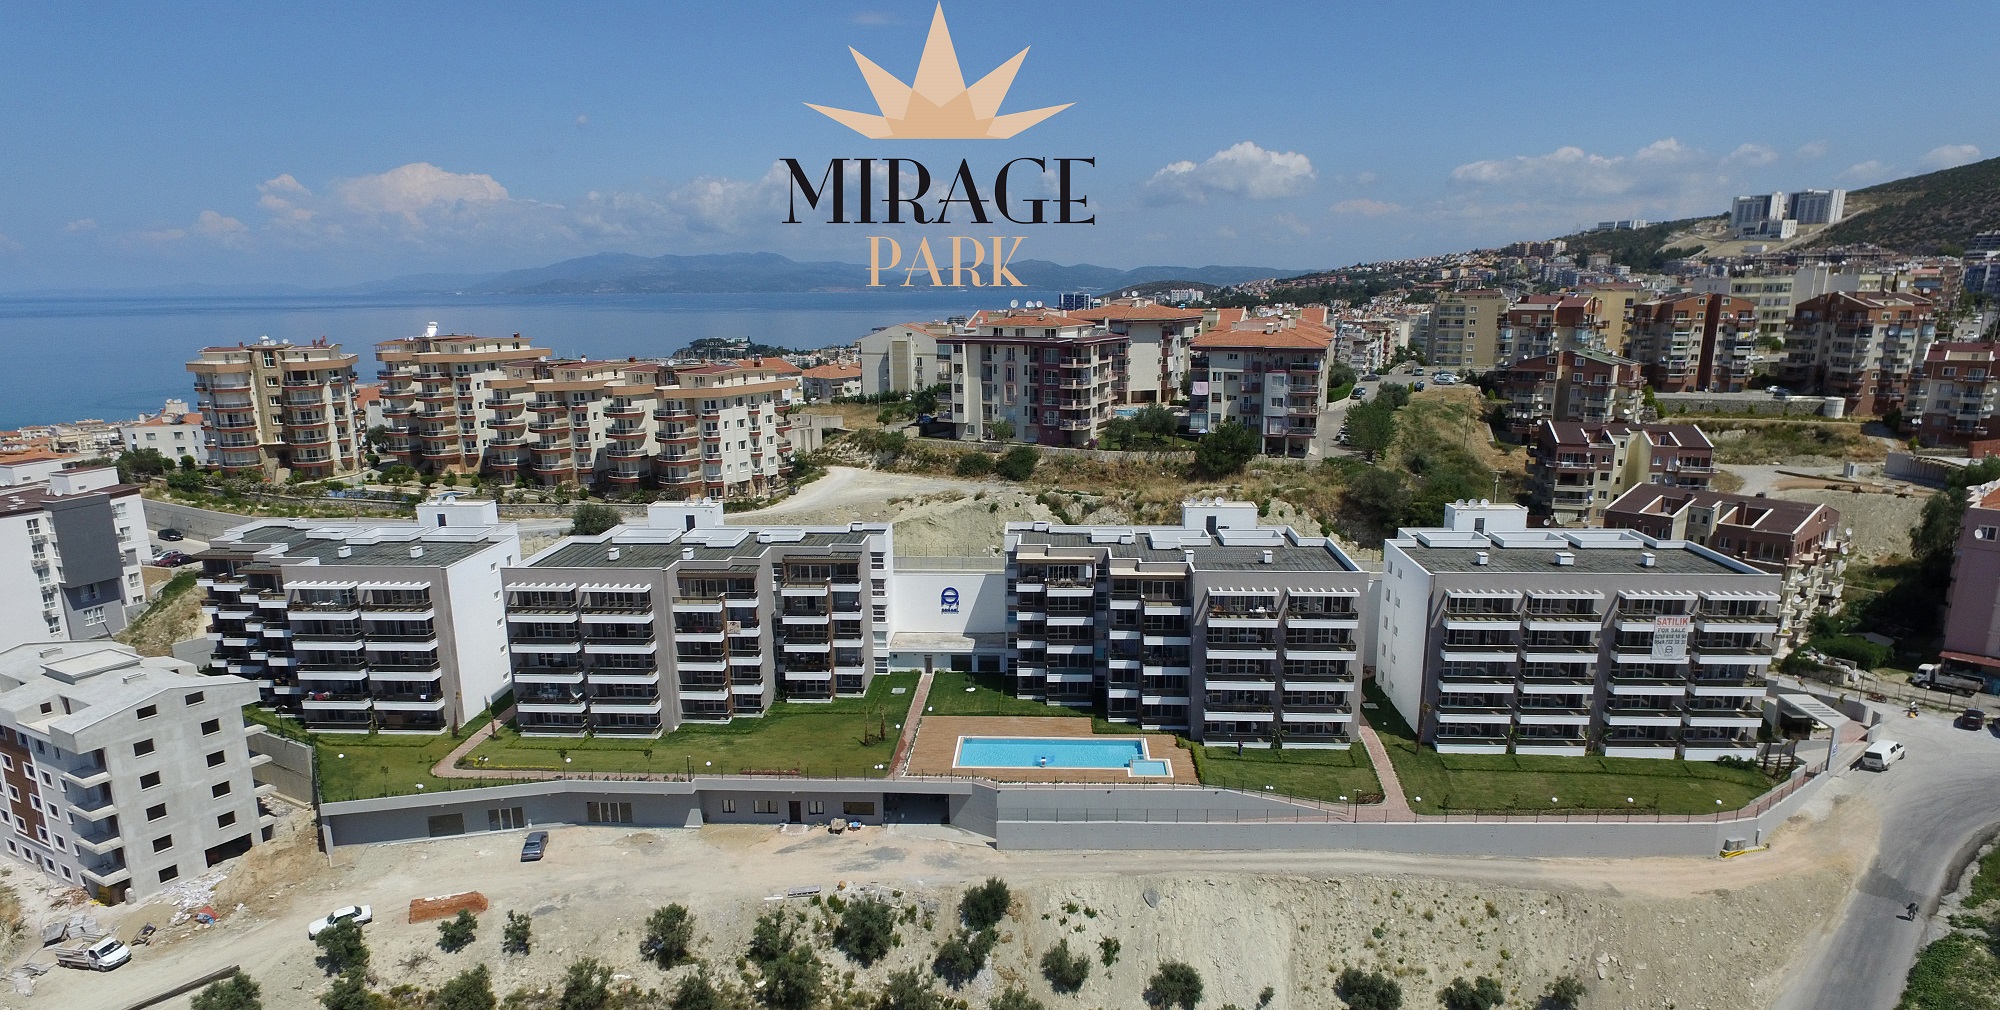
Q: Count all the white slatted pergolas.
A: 10